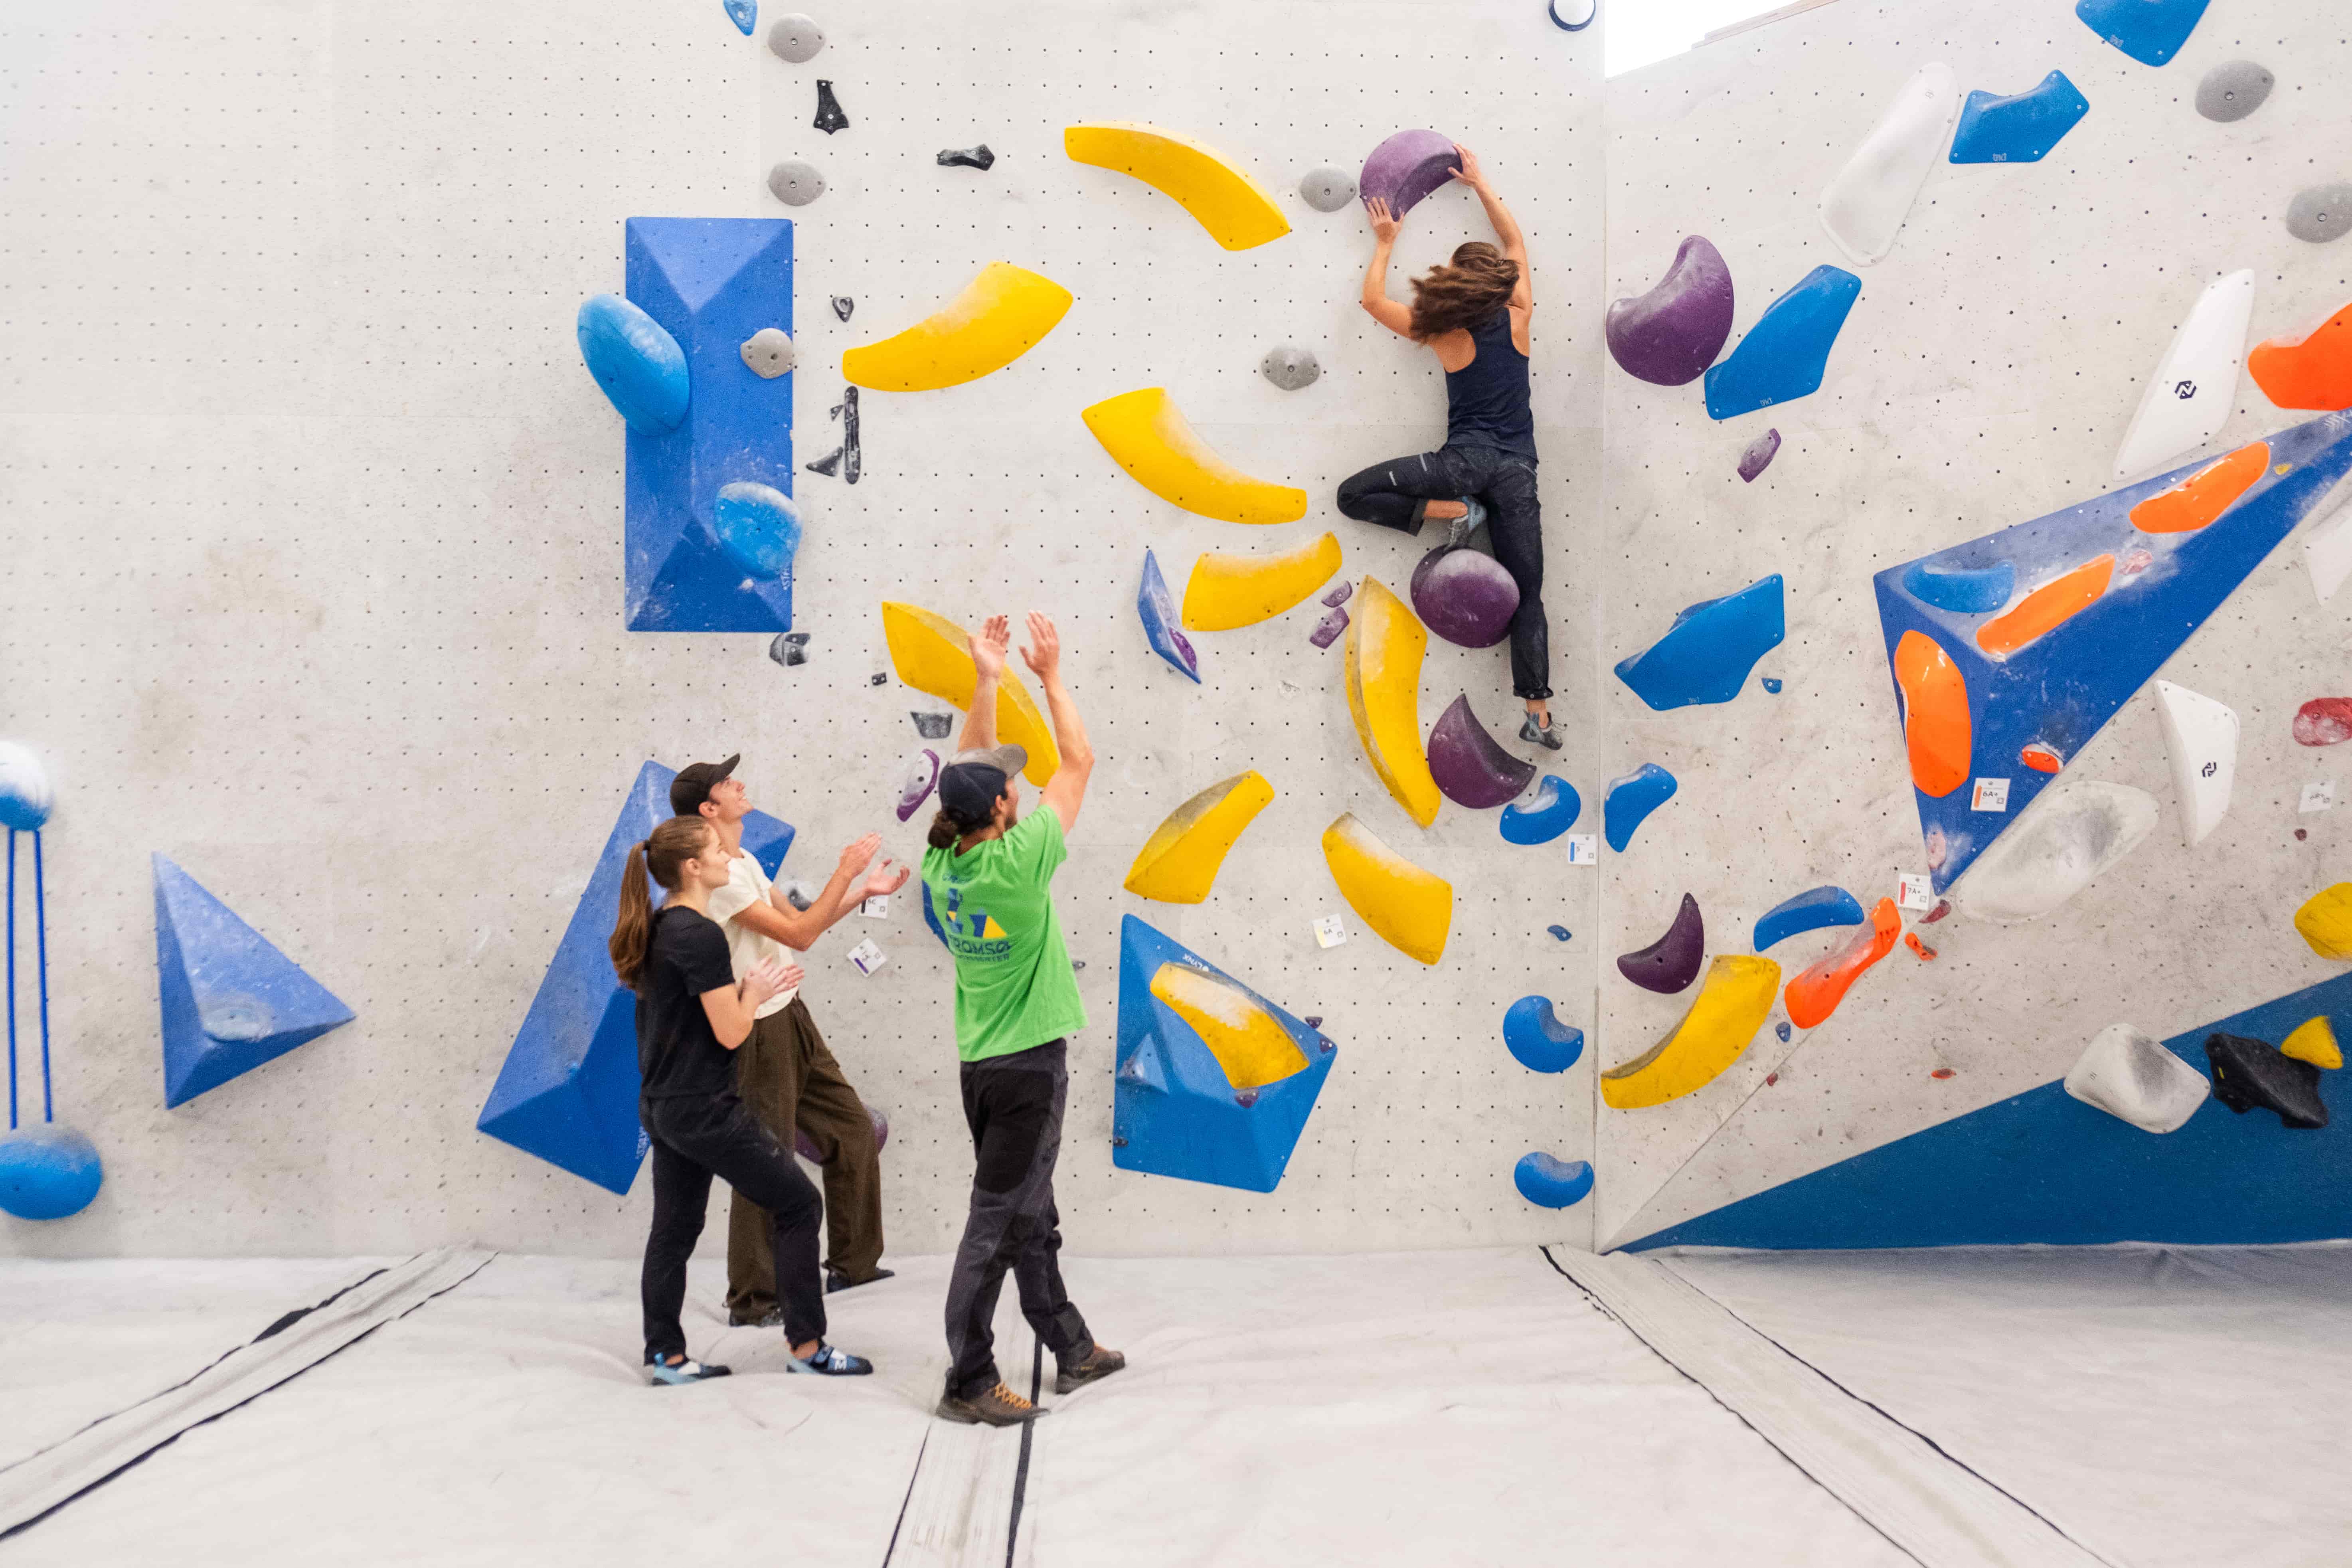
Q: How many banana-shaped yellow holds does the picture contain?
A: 10